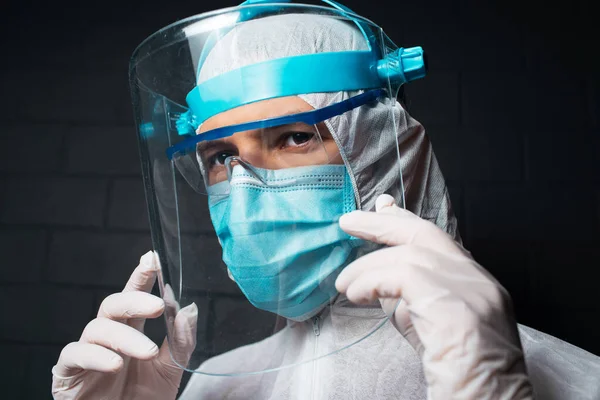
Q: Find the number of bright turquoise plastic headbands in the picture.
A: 1